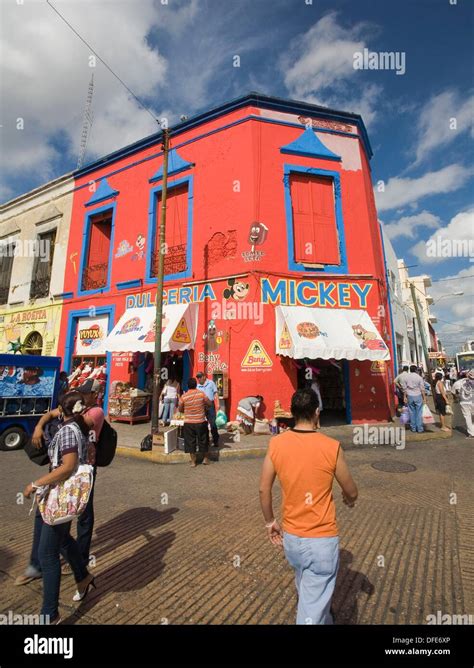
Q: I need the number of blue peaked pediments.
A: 3